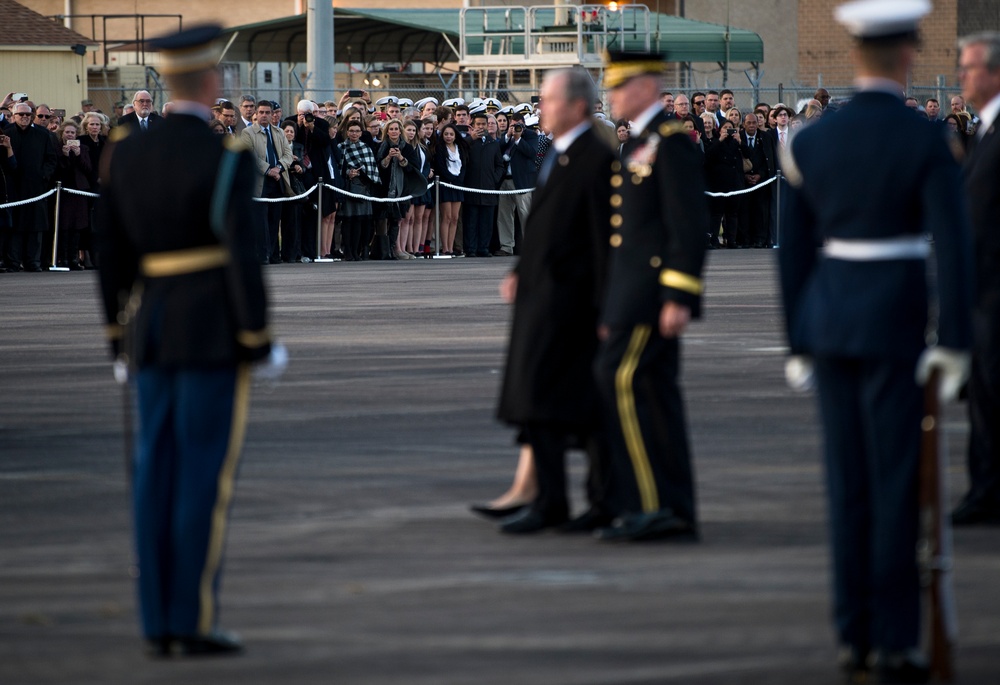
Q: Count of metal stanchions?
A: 4